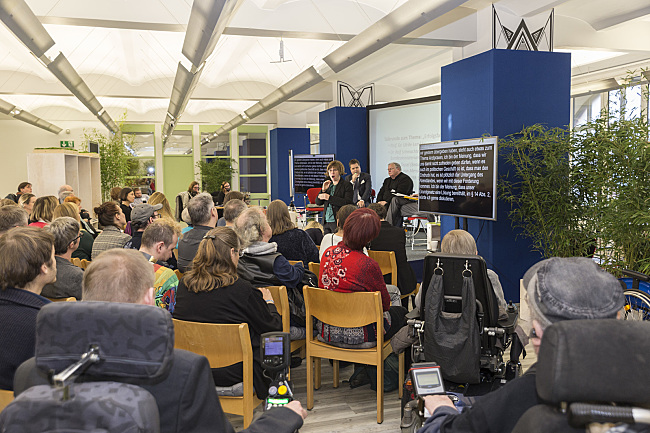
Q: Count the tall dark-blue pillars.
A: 3